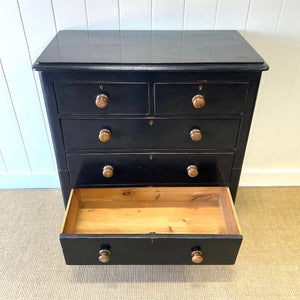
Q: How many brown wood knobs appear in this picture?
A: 8